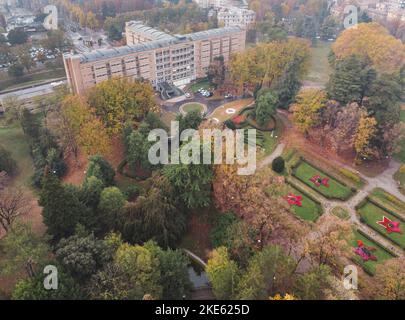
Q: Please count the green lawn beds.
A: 4